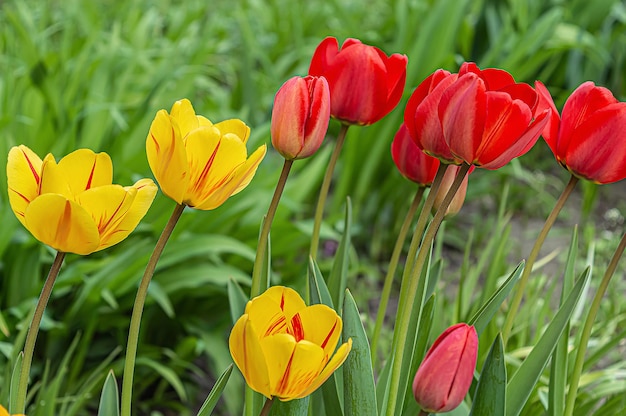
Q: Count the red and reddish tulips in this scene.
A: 8